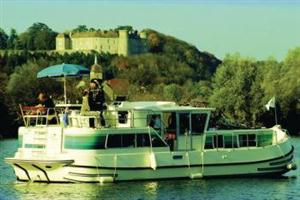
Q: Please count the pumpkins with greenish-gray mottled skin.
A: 0